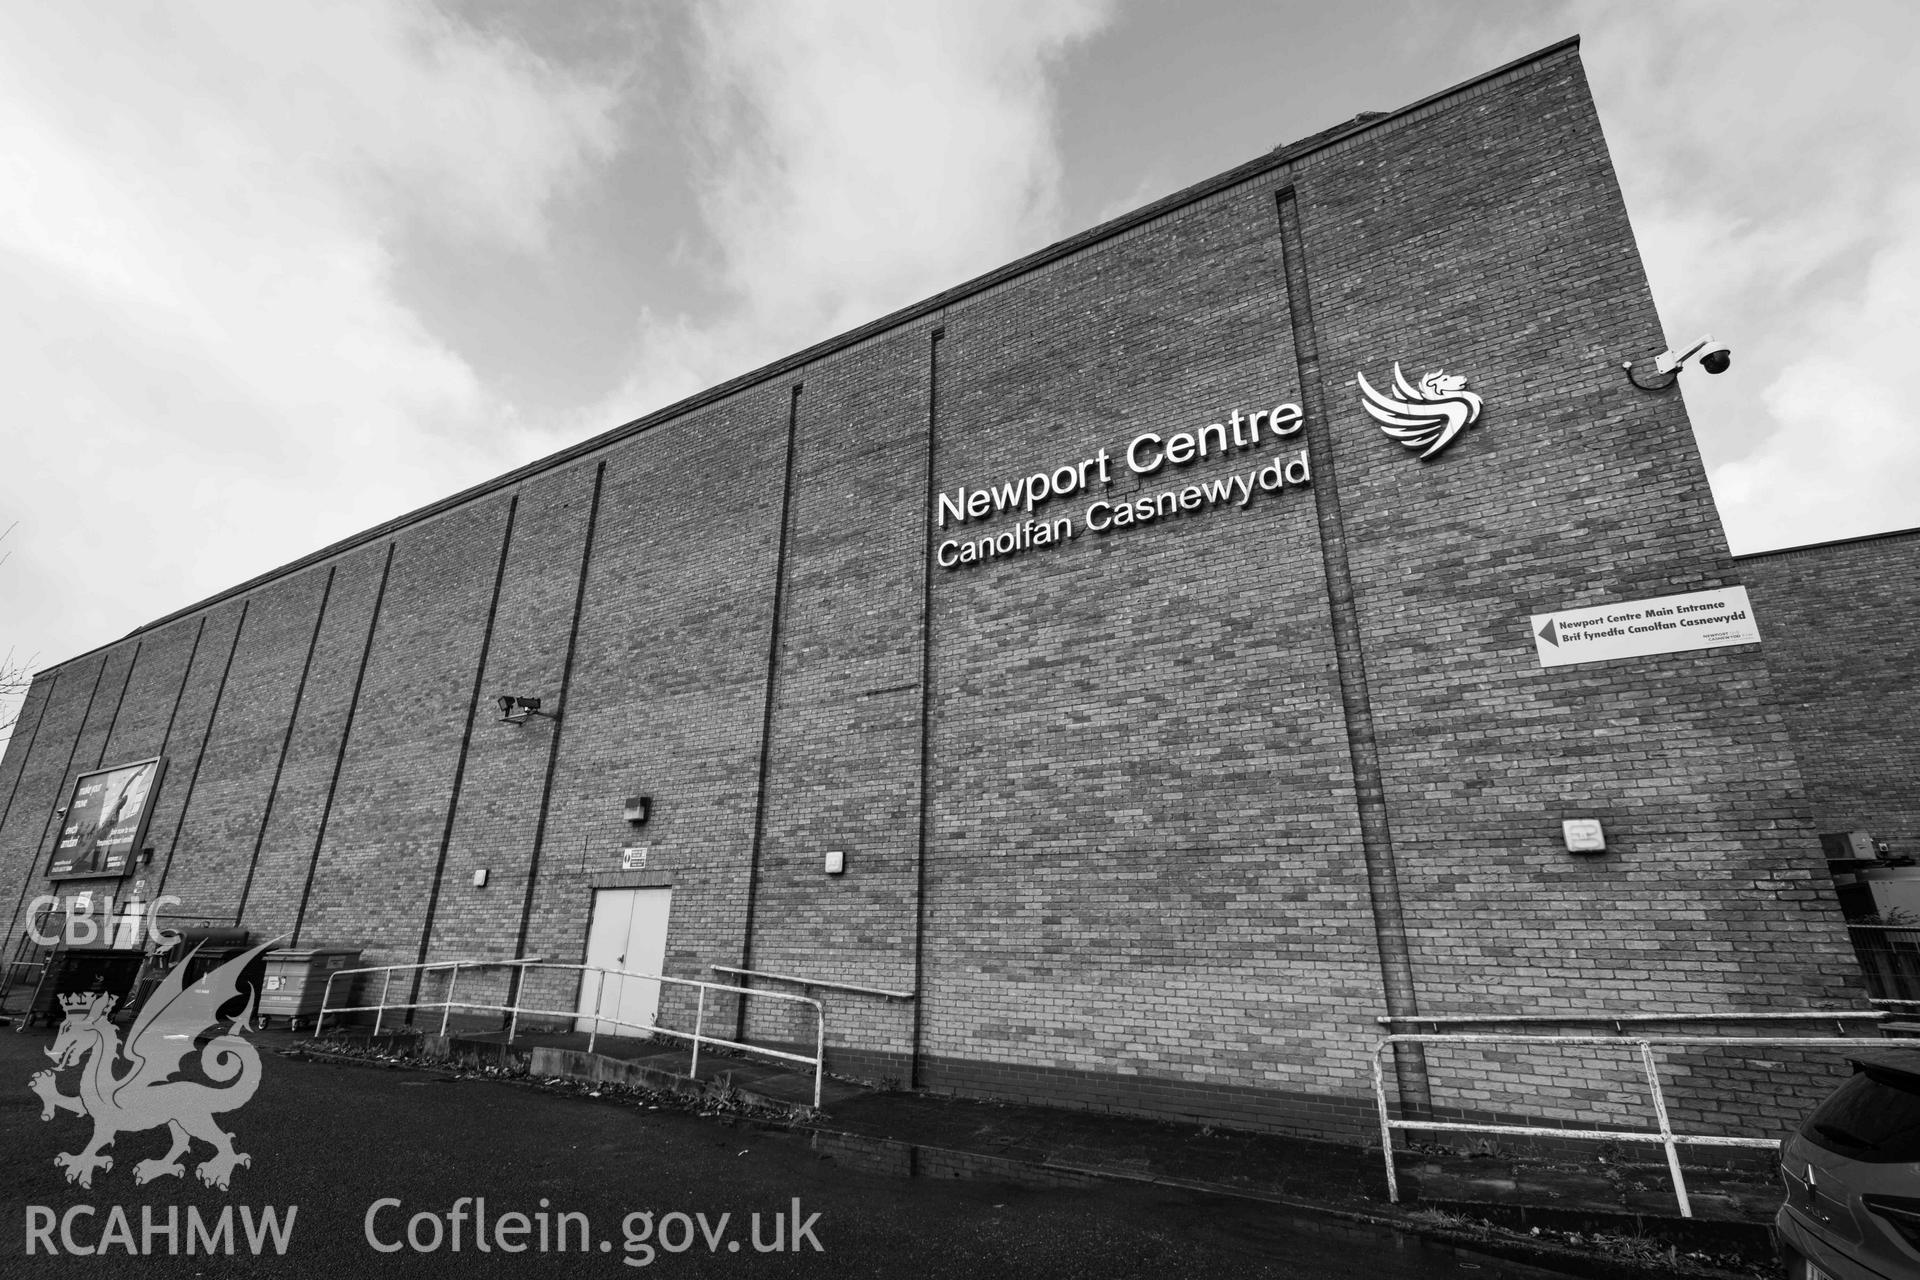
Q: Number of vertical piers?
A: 12